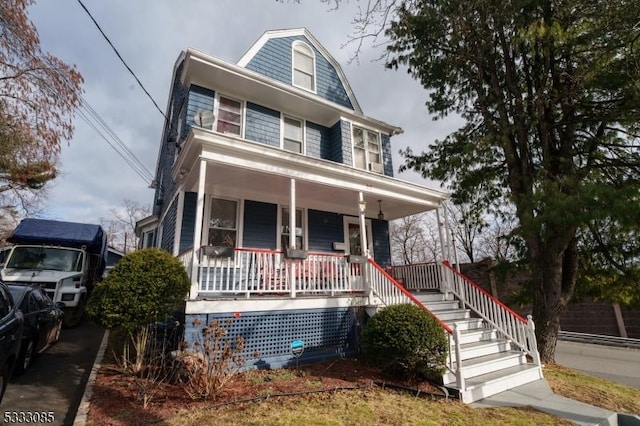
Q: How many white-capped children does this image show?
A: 0